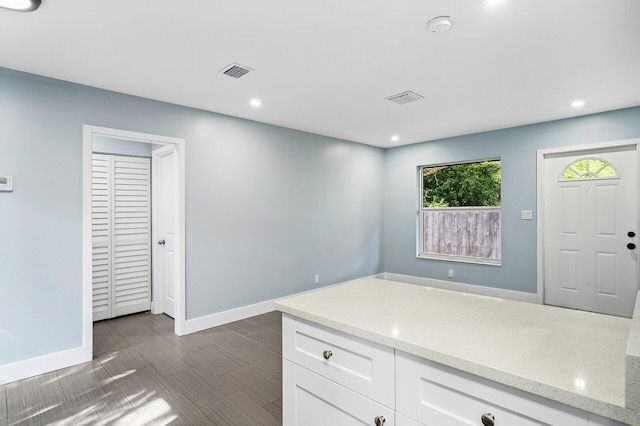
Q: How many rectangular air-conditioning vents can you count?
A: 2